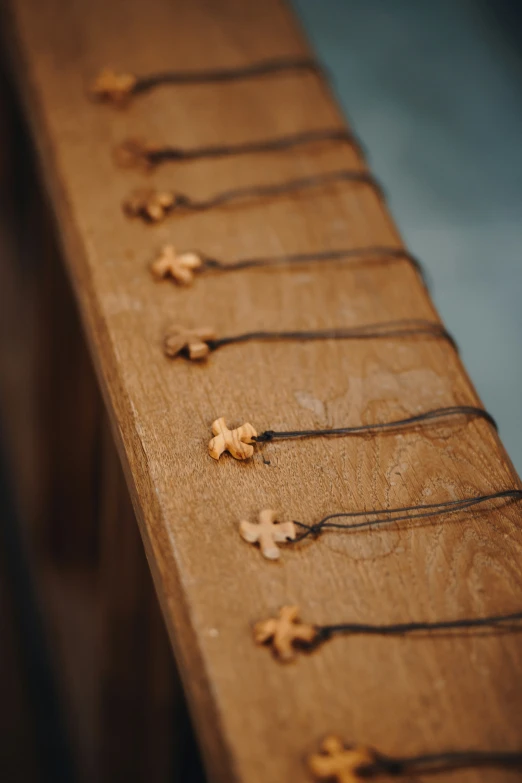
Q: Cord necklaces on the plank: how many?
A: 9